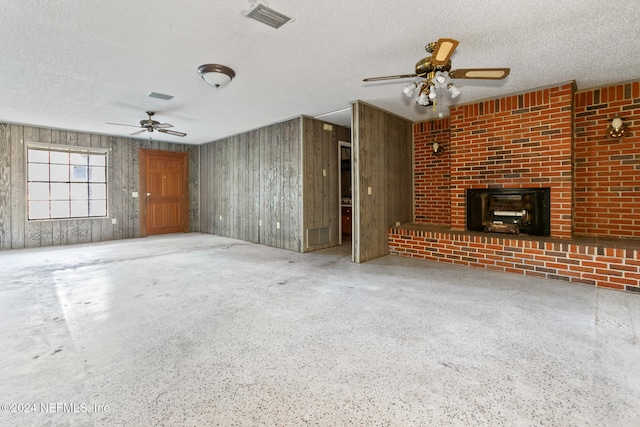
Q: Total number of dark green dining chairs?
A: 0